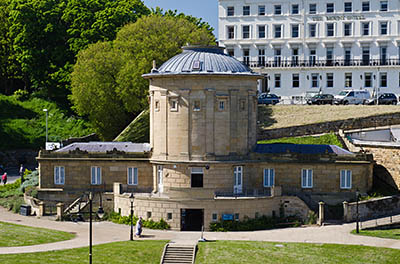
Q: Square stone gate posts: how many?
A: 4